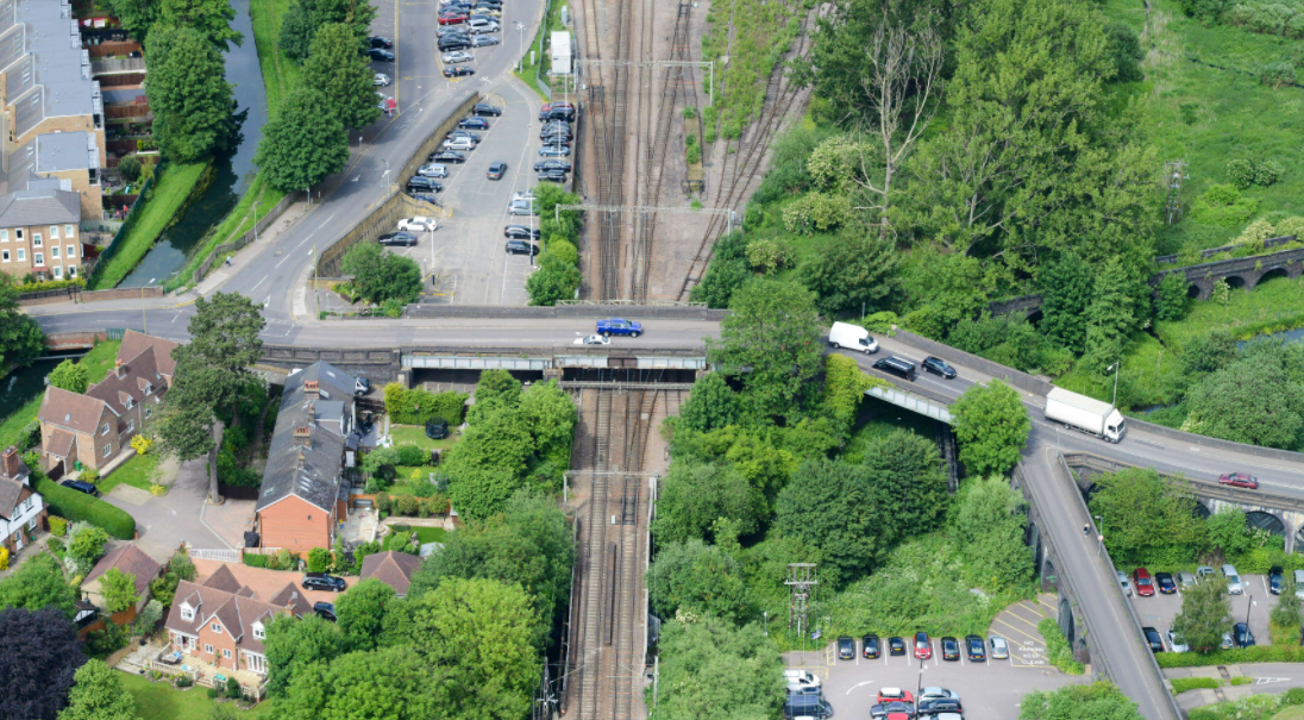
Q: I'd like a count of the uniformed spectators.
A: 0